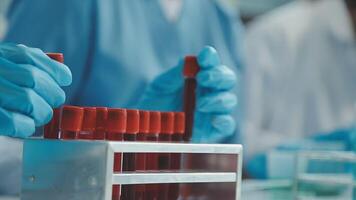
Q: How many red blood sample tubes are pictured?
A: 11